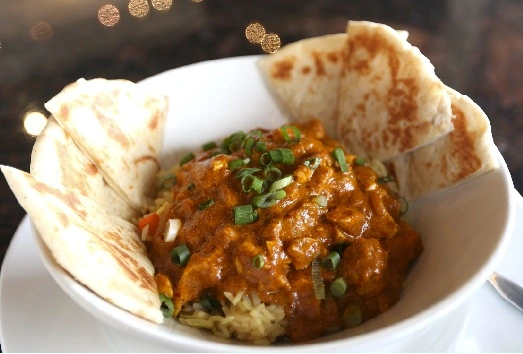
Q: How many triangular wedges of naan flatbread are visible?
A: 6